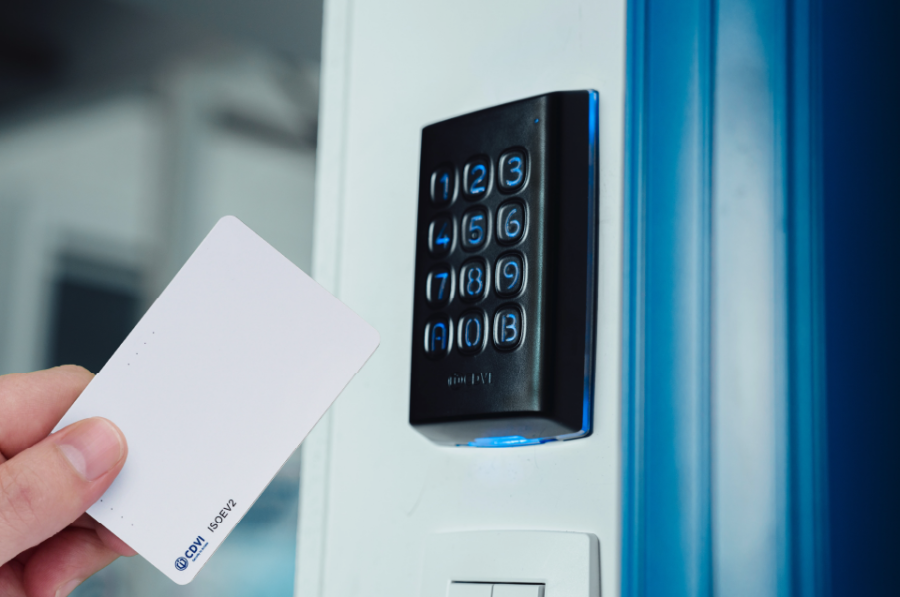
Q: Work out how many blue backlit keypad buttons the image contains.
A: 12